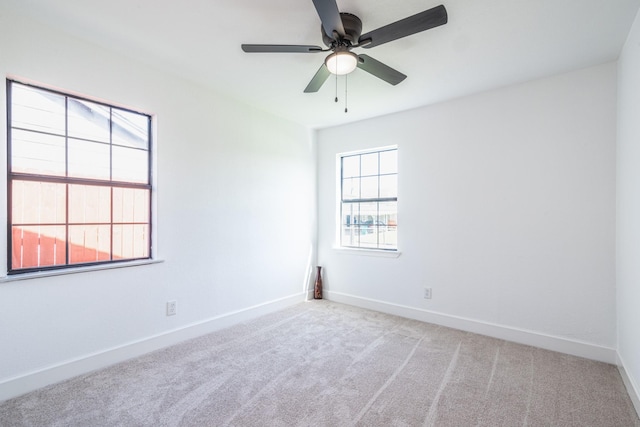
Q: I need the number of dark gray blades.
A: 5